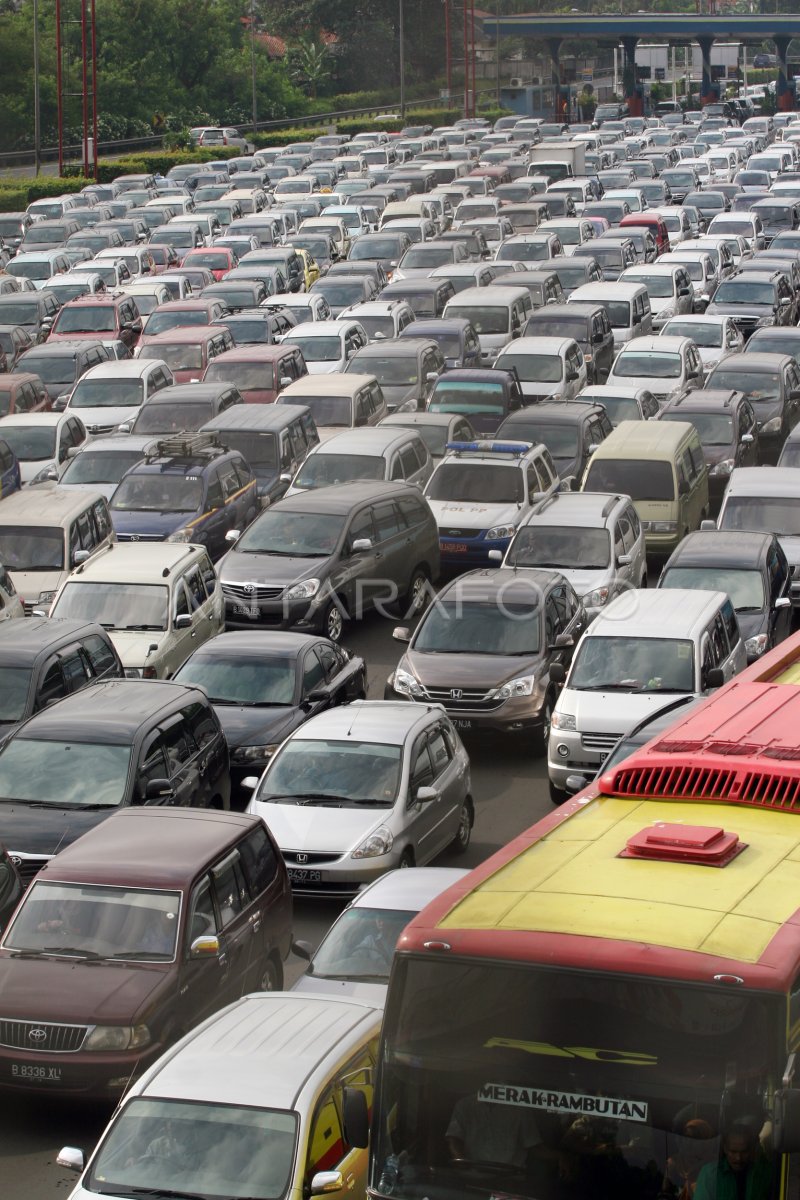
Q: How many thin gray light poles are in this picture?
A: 4